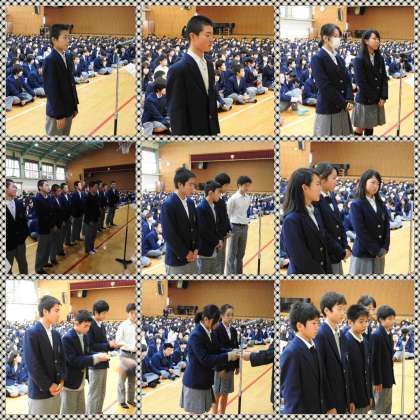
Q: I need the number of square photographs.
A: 9